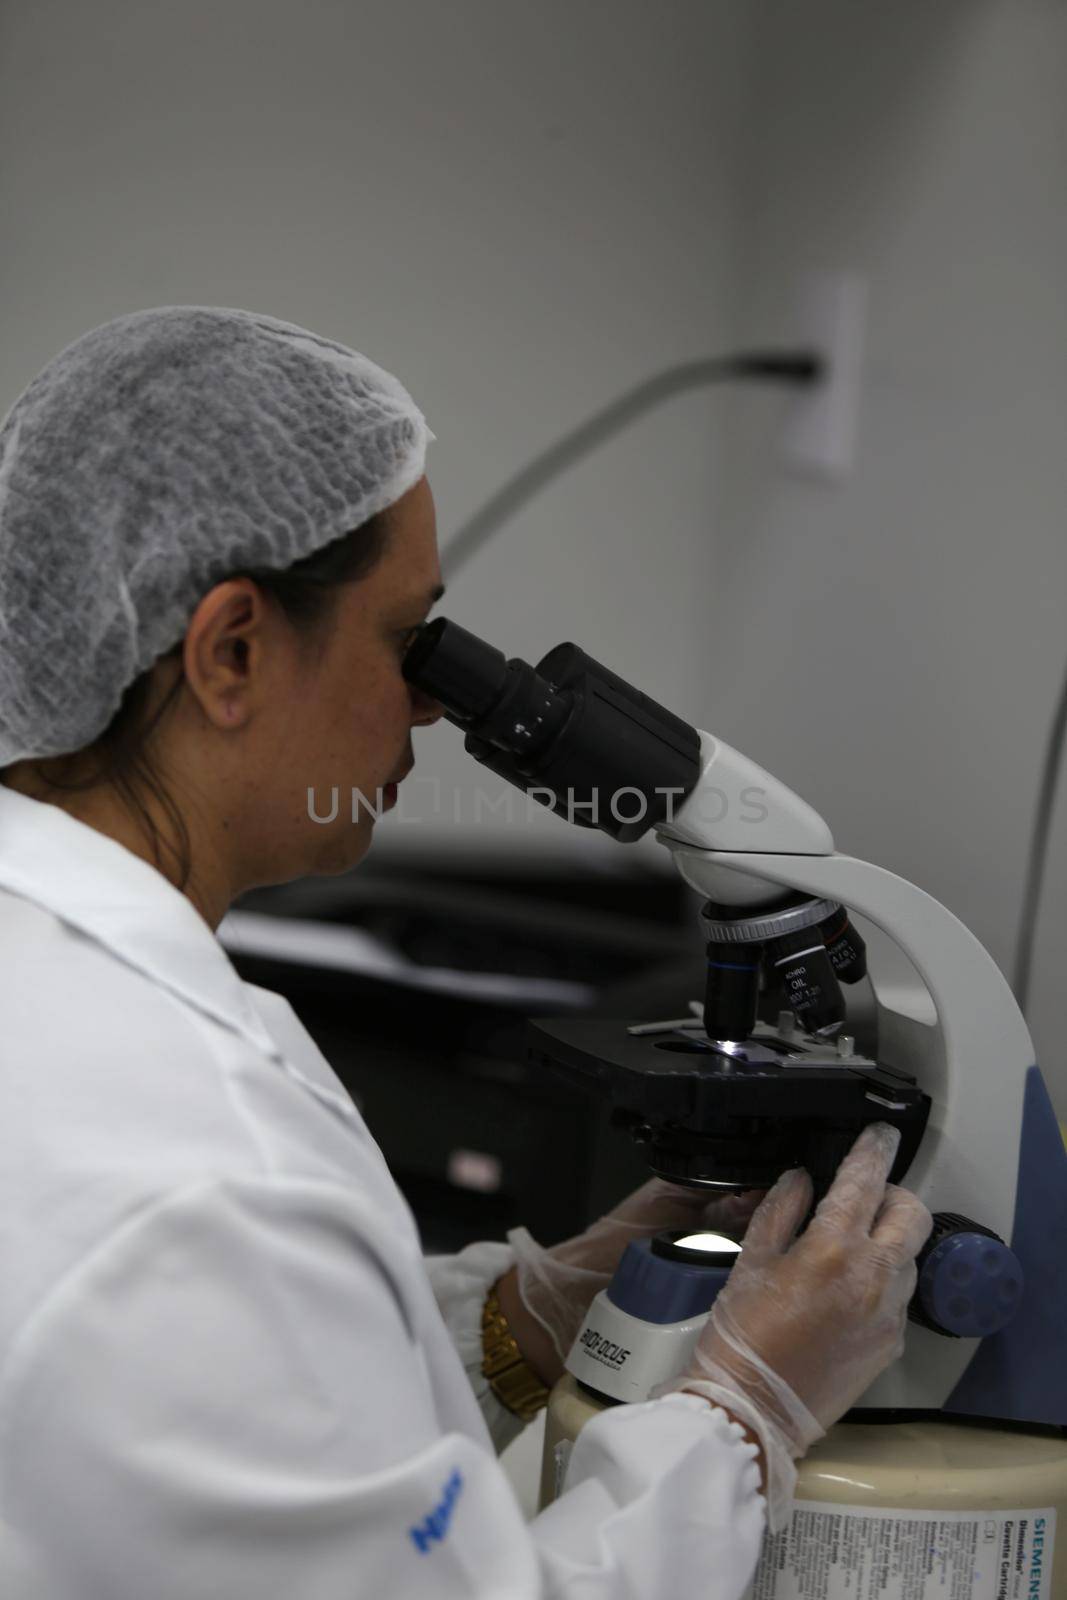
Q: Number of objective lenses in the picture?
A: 3